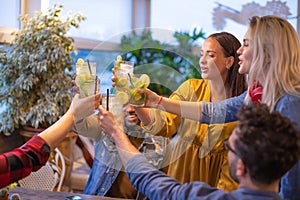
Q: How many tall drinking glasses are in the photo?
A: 5